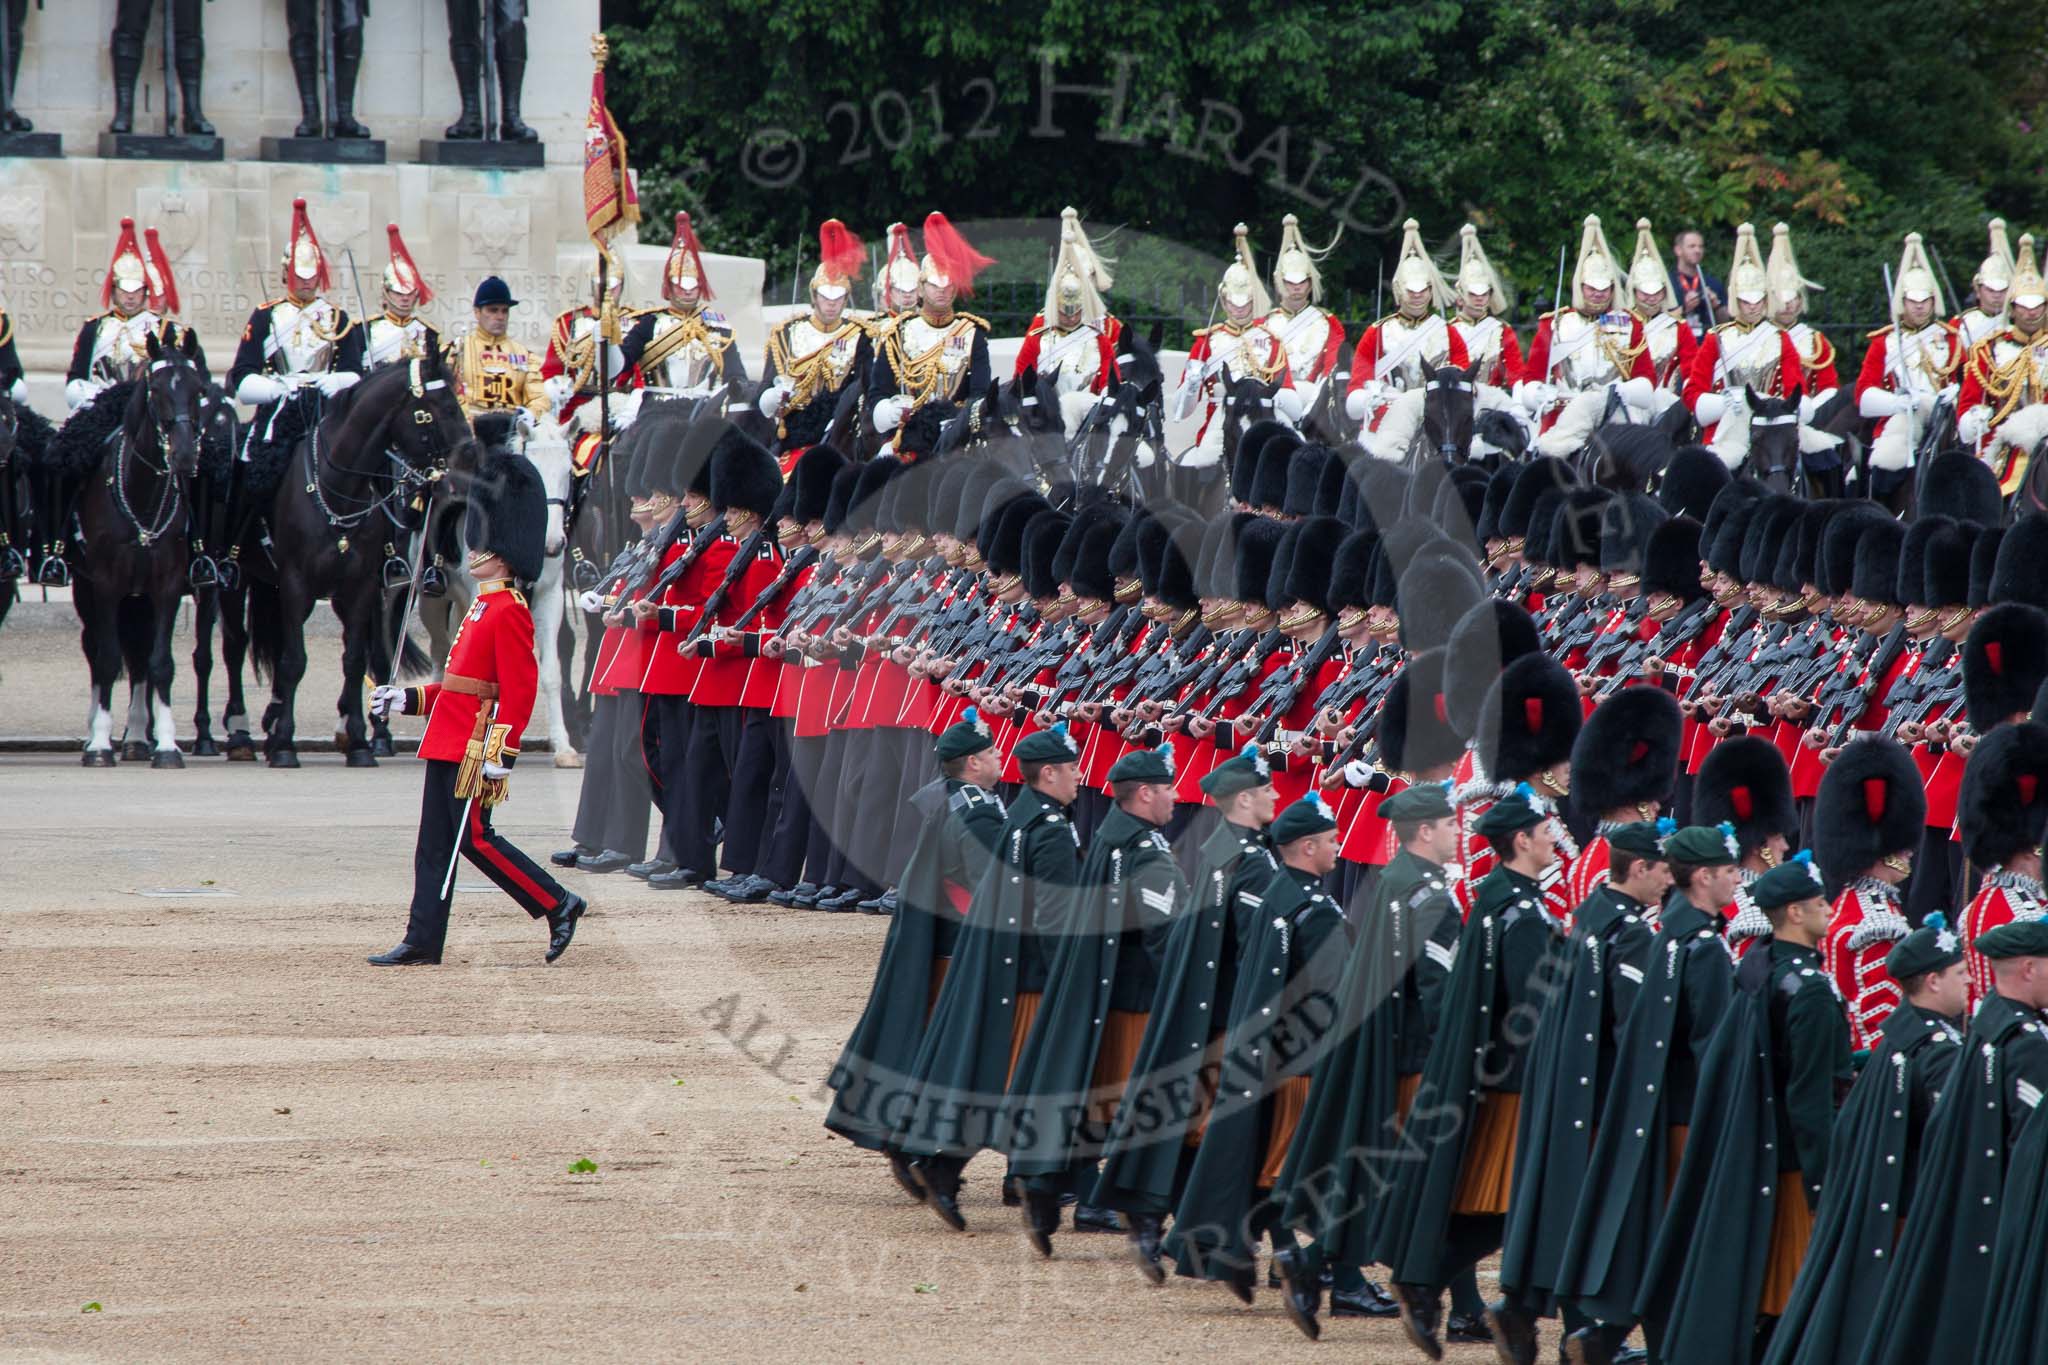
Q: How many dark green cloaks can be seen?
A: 13